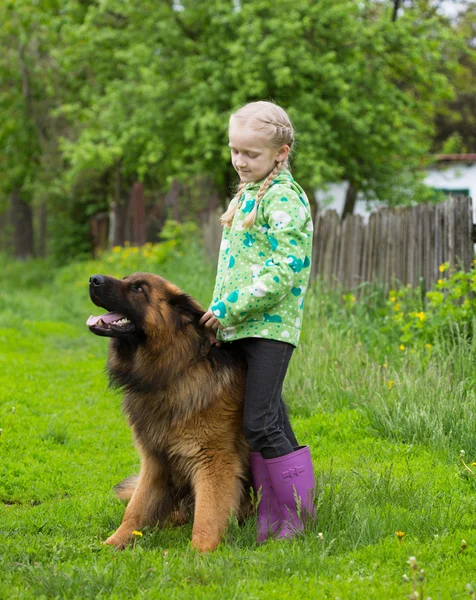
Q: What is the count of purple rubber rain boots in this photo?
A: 2